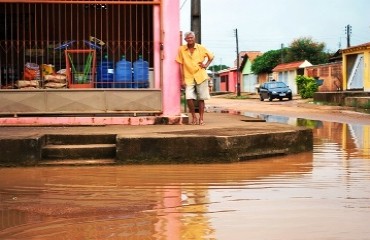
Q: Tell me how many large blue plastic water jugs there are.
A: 3